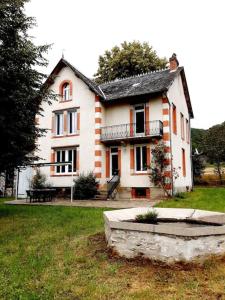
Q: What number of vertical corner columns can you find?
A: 2